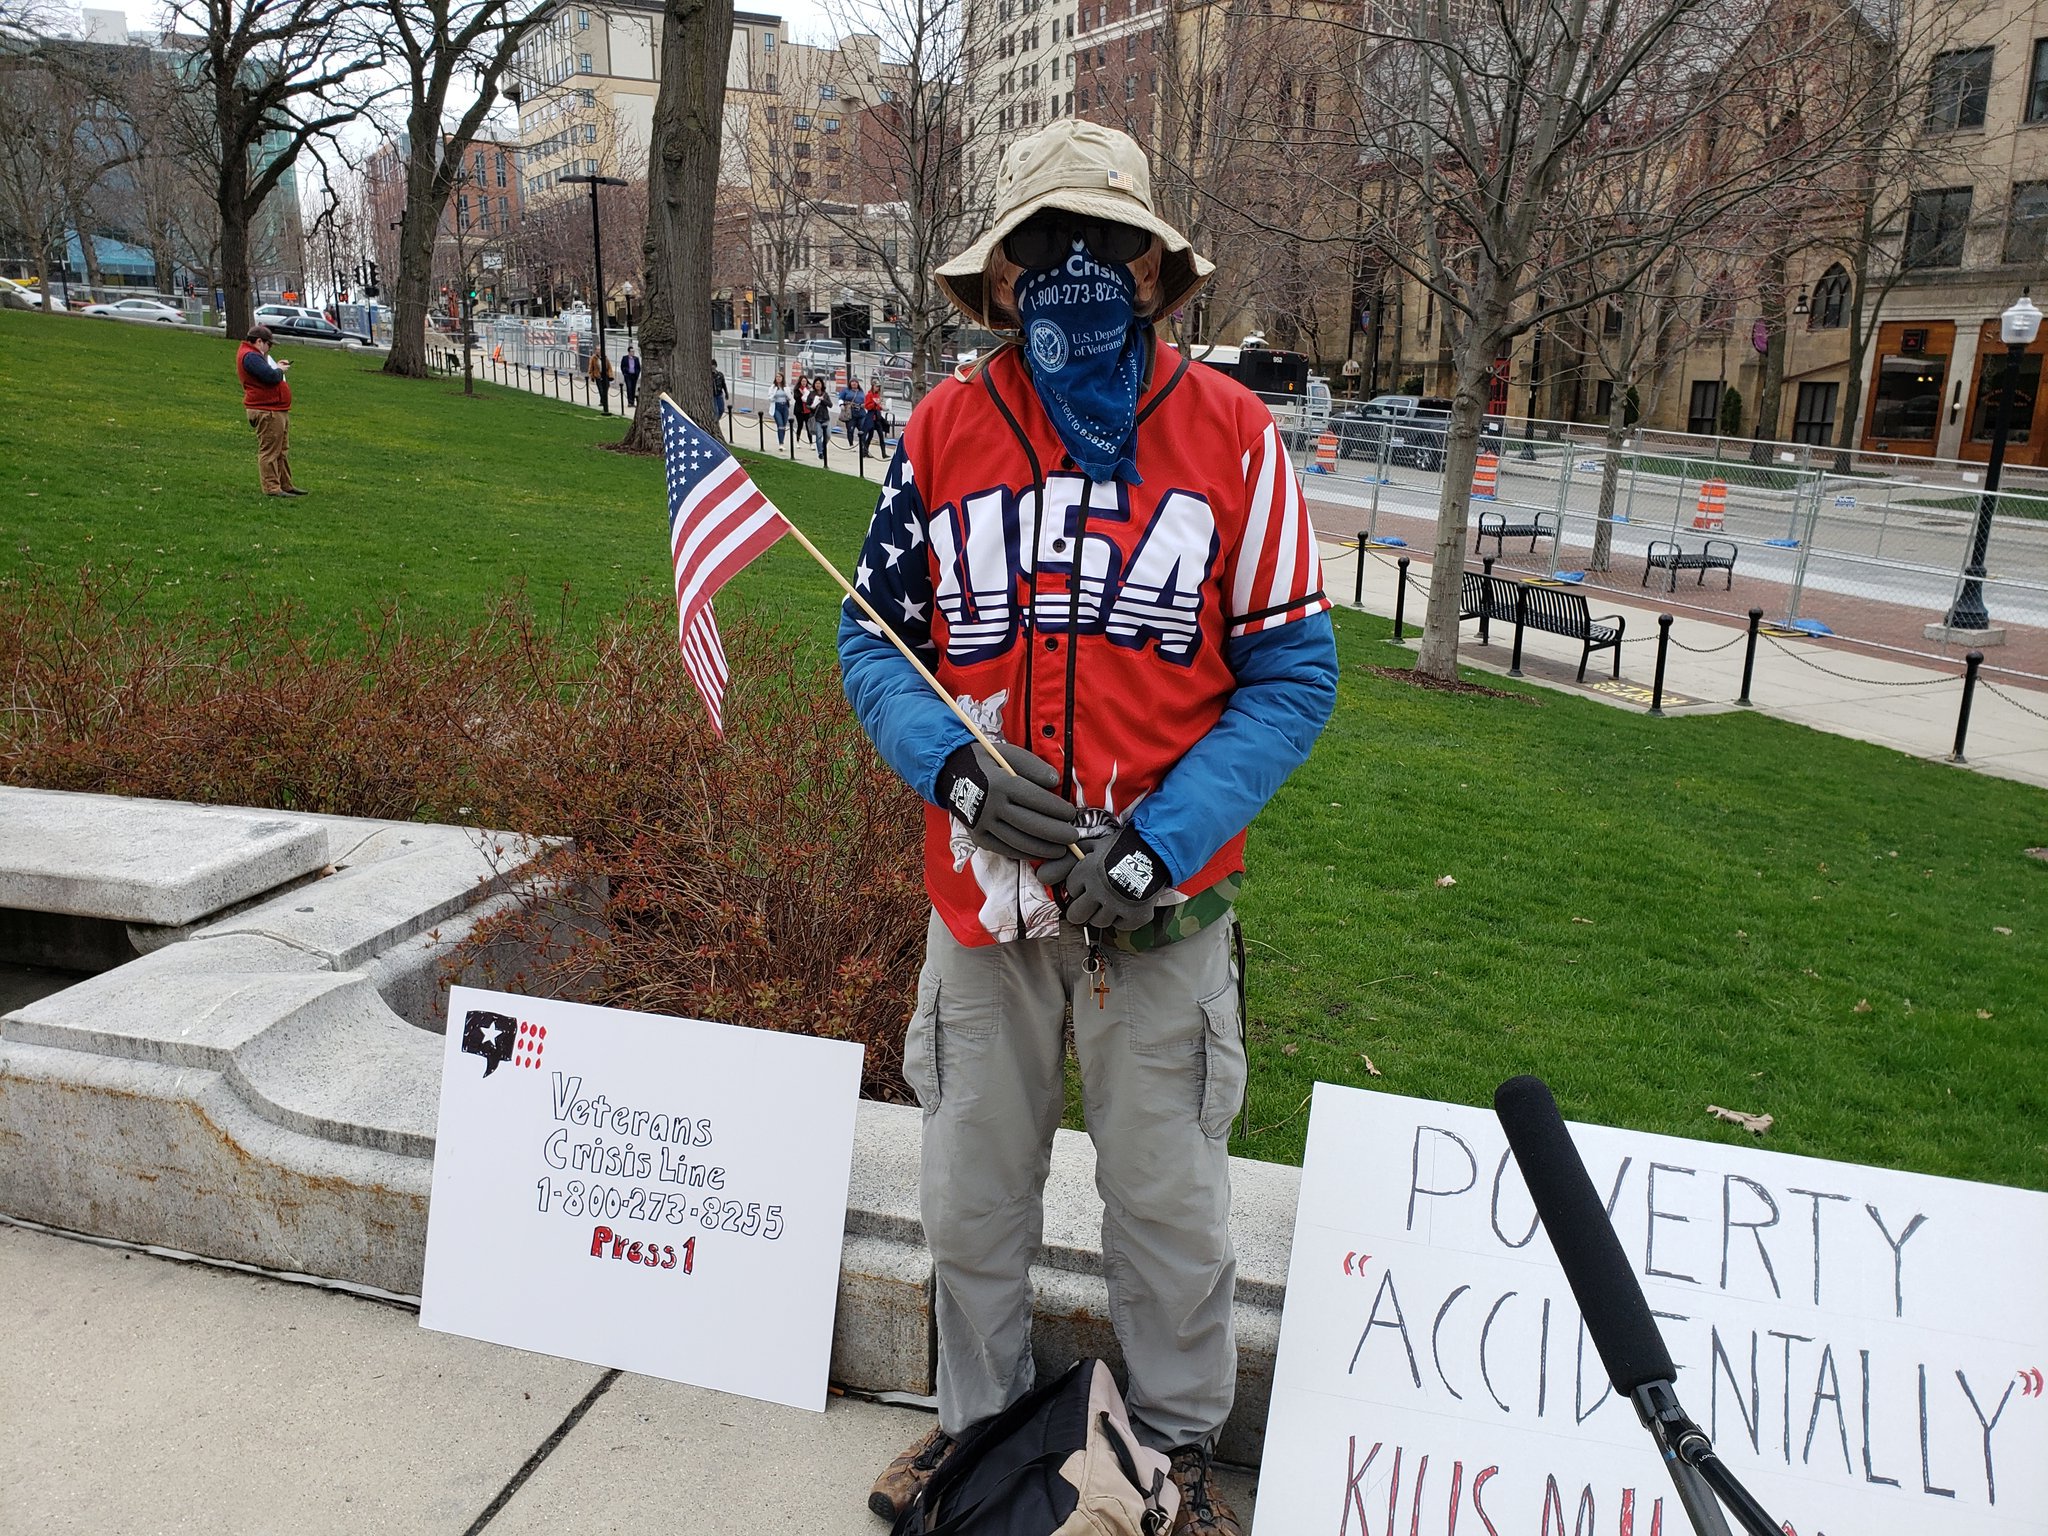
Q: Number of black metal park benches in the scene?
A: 3